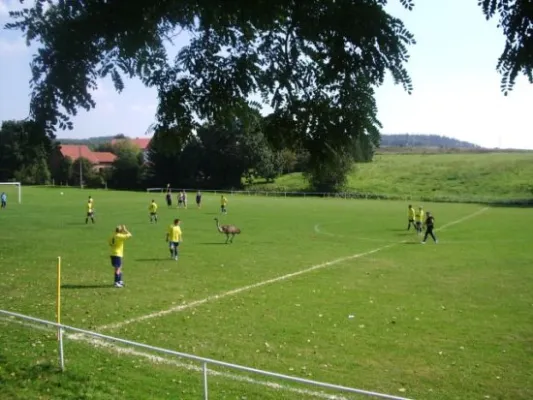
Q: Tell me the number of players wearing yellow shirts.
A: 7